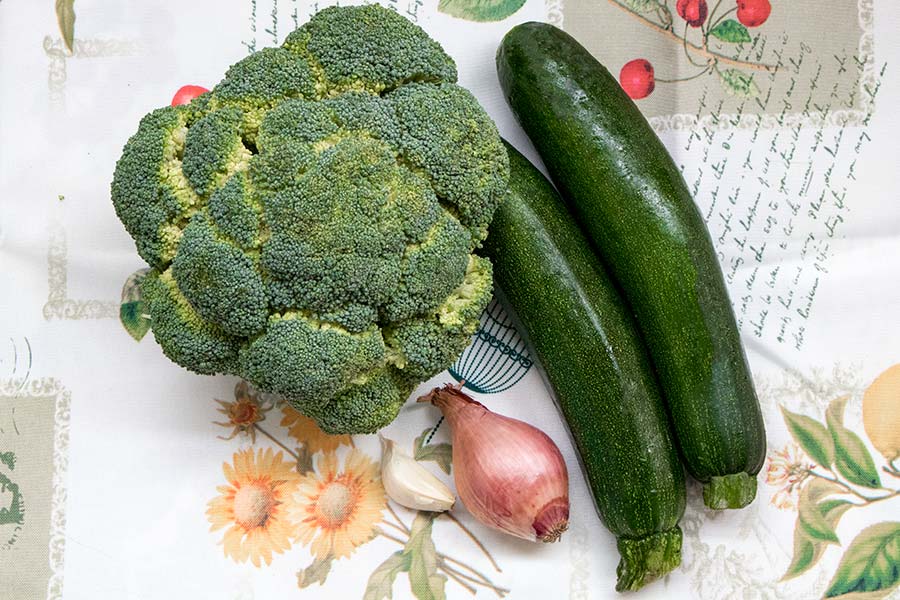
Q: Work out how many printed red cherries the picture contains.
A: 4